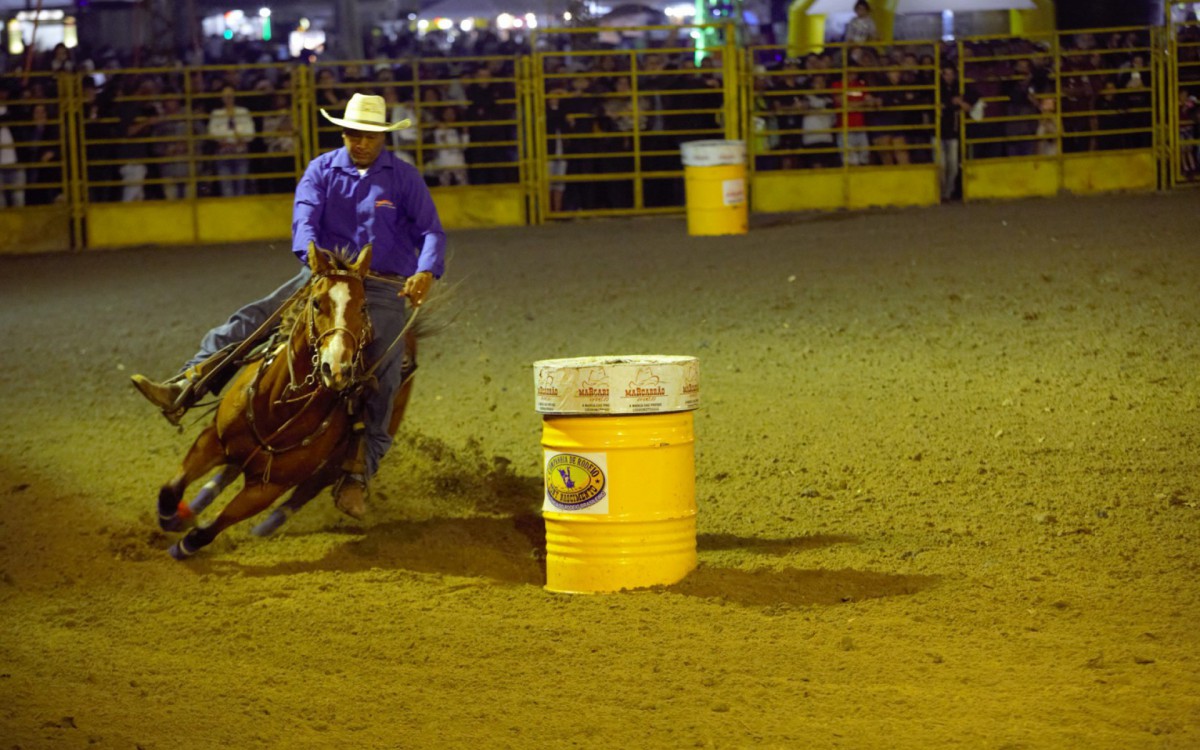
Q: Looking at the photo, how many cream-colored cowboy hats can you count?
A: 1